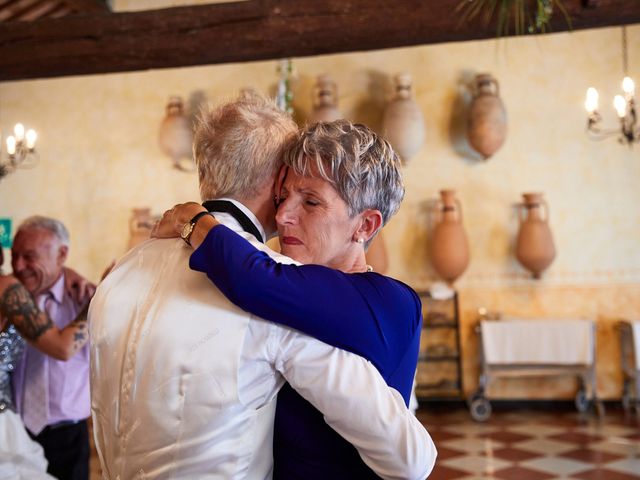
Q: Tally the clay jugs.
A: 8